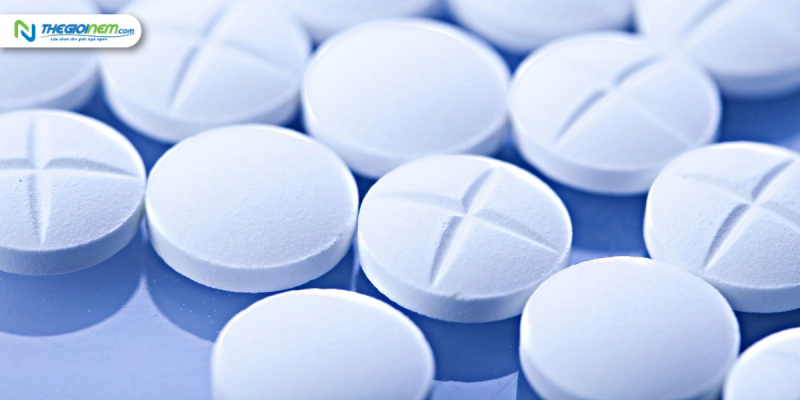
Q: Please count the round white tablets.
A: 14